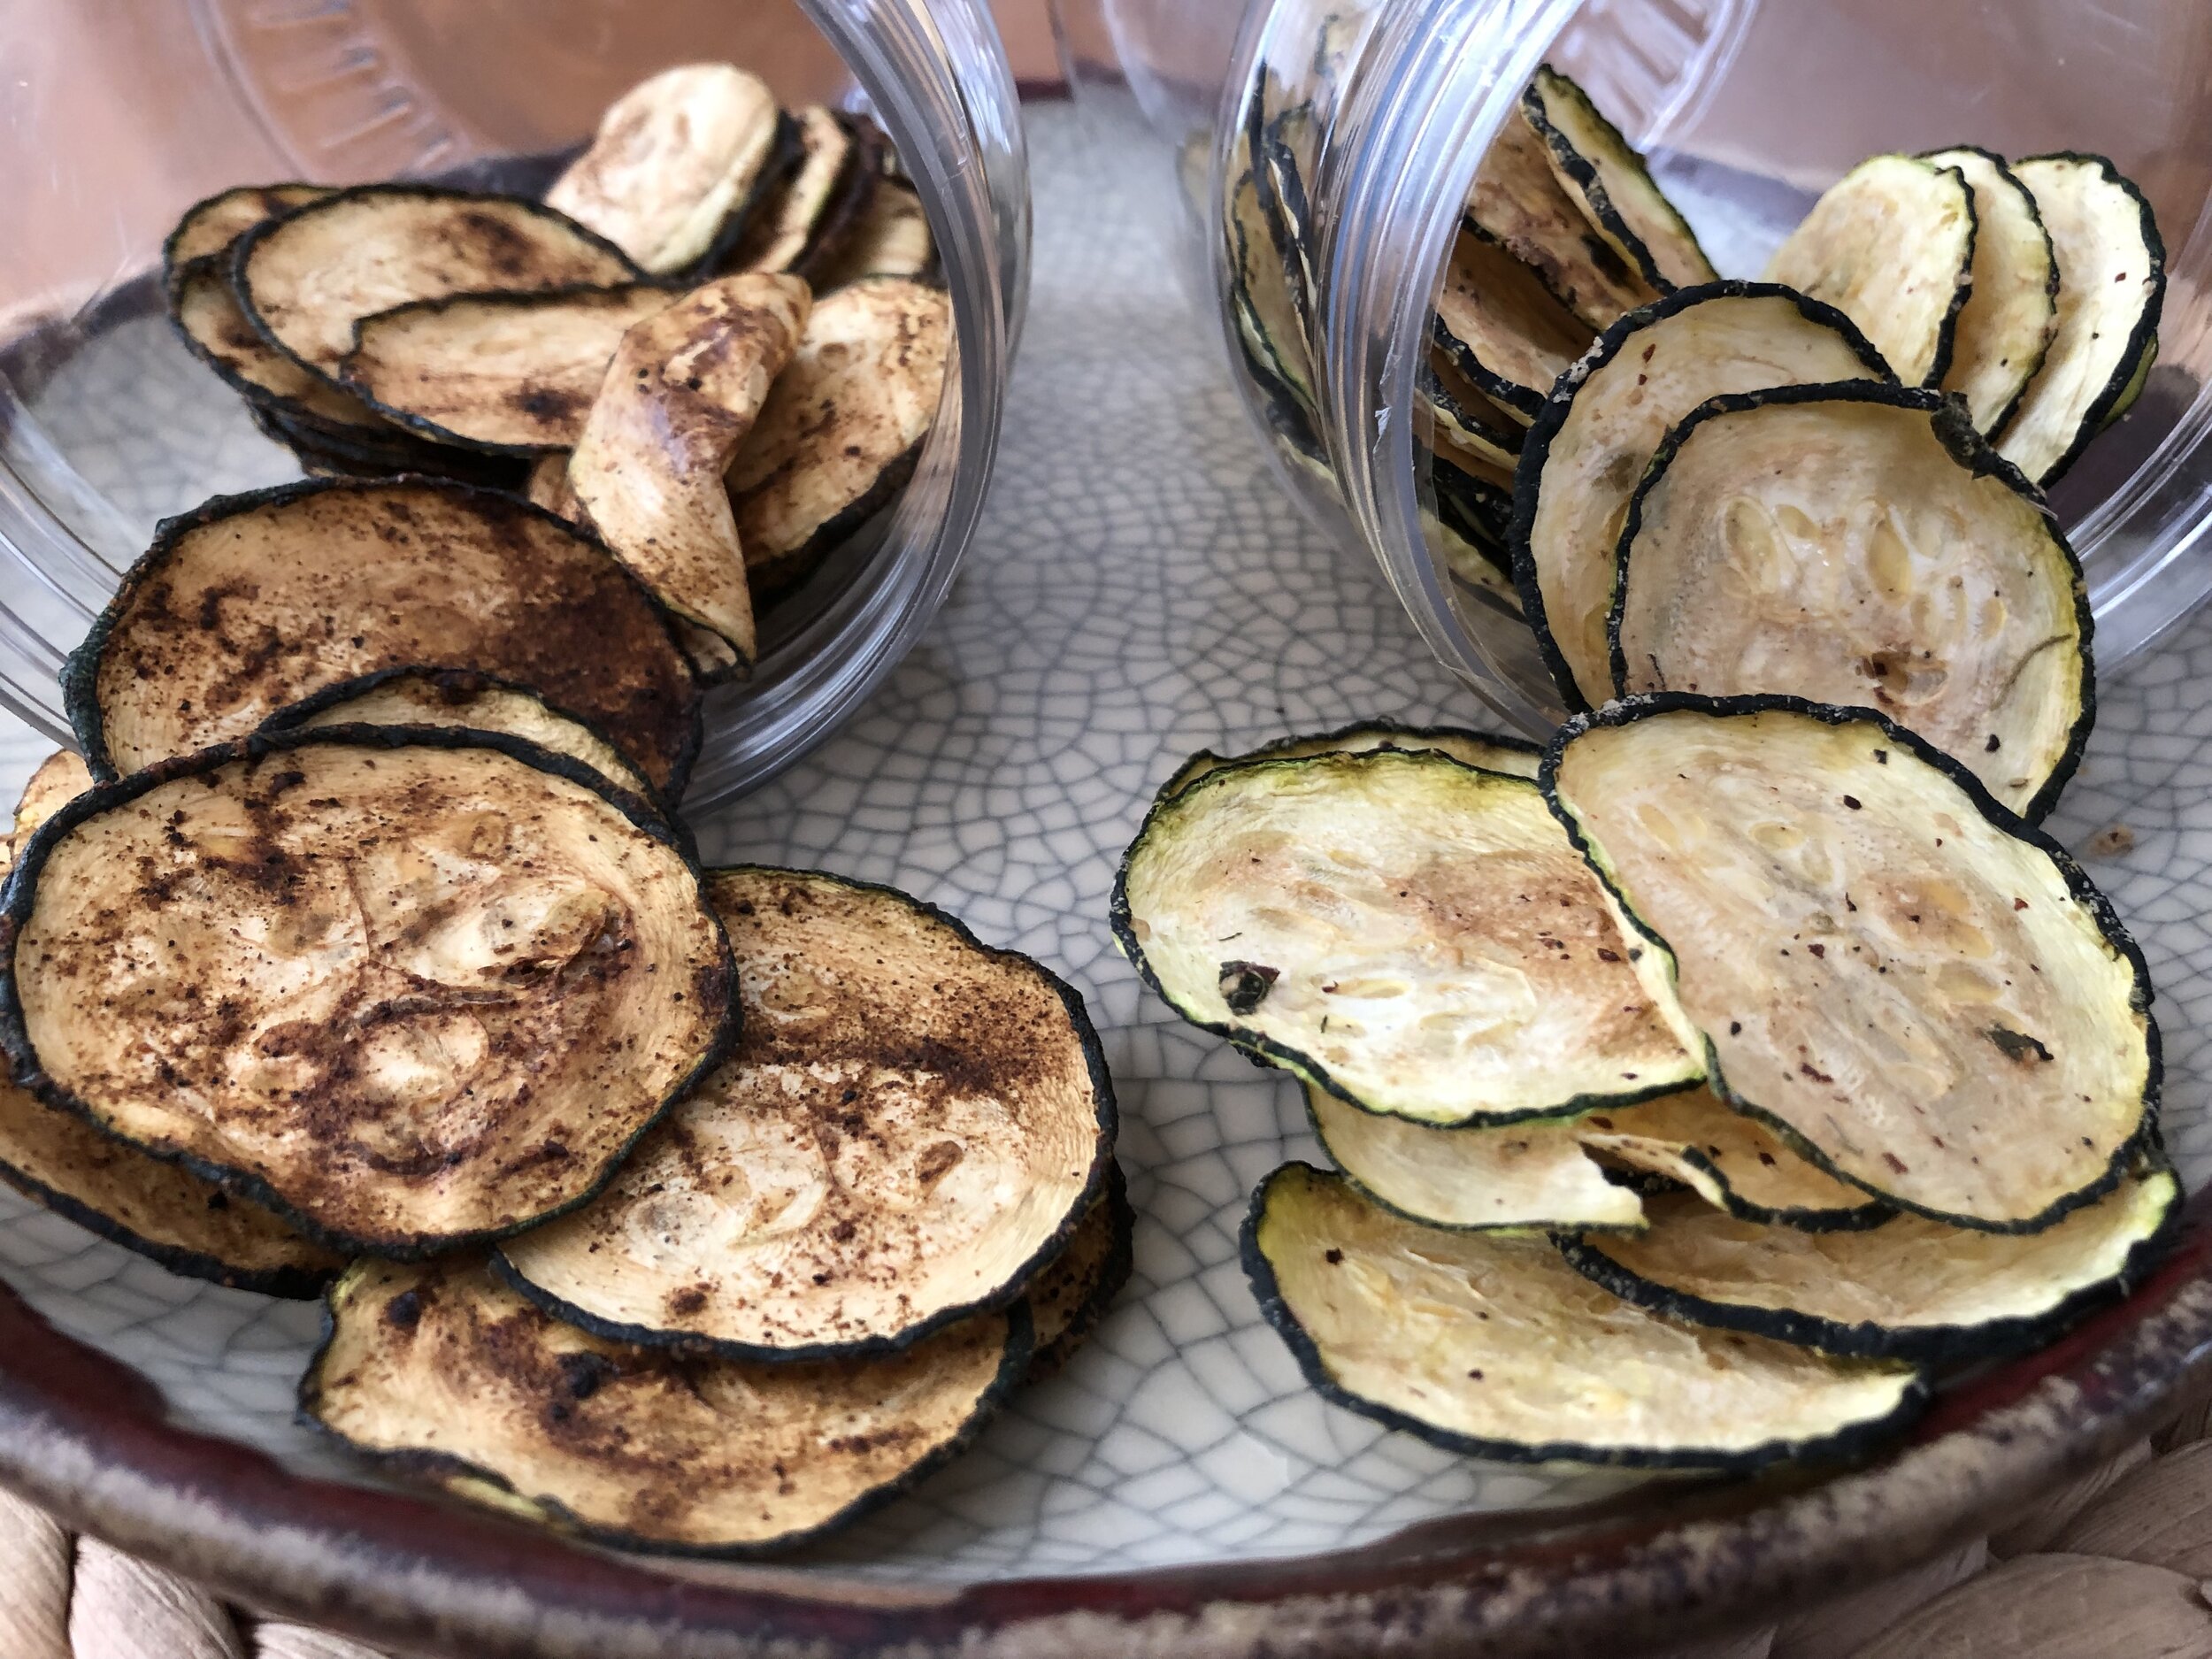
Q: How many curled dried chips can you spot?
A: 1